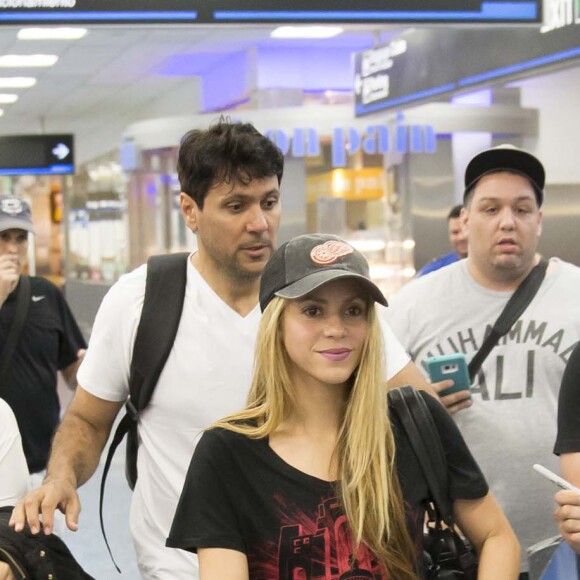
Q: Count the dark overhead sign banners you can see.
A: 3